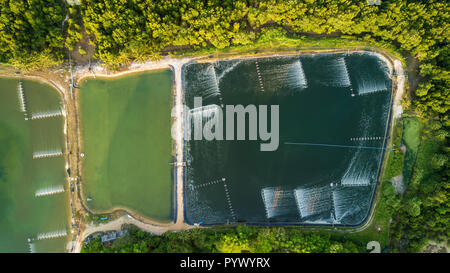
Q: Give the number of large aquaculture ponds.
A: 3